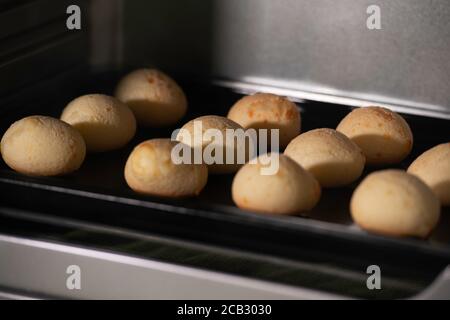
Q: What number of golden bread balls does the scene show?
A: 11